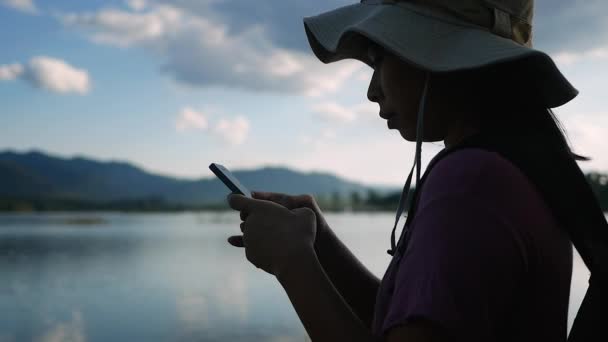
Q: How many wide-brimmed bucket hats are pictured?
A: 1